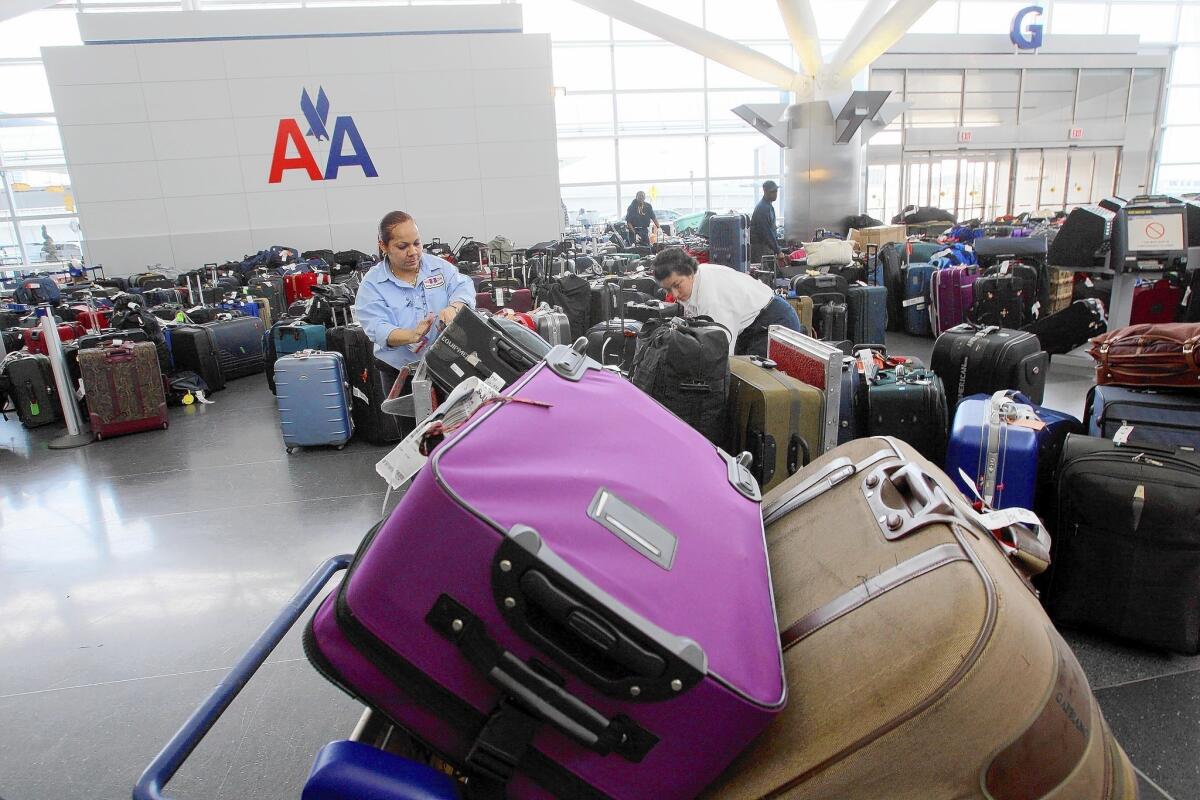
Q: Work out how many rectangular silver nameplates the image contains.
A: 1